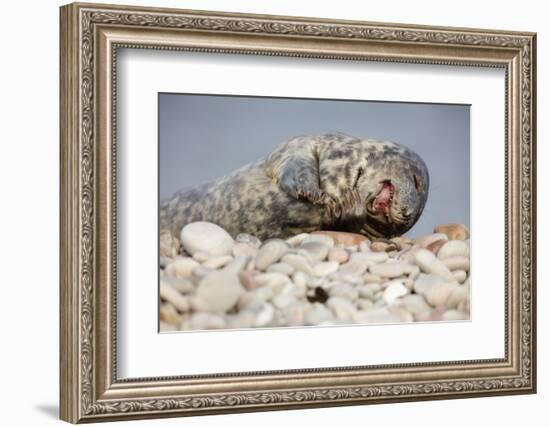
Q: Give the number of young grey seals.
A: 1